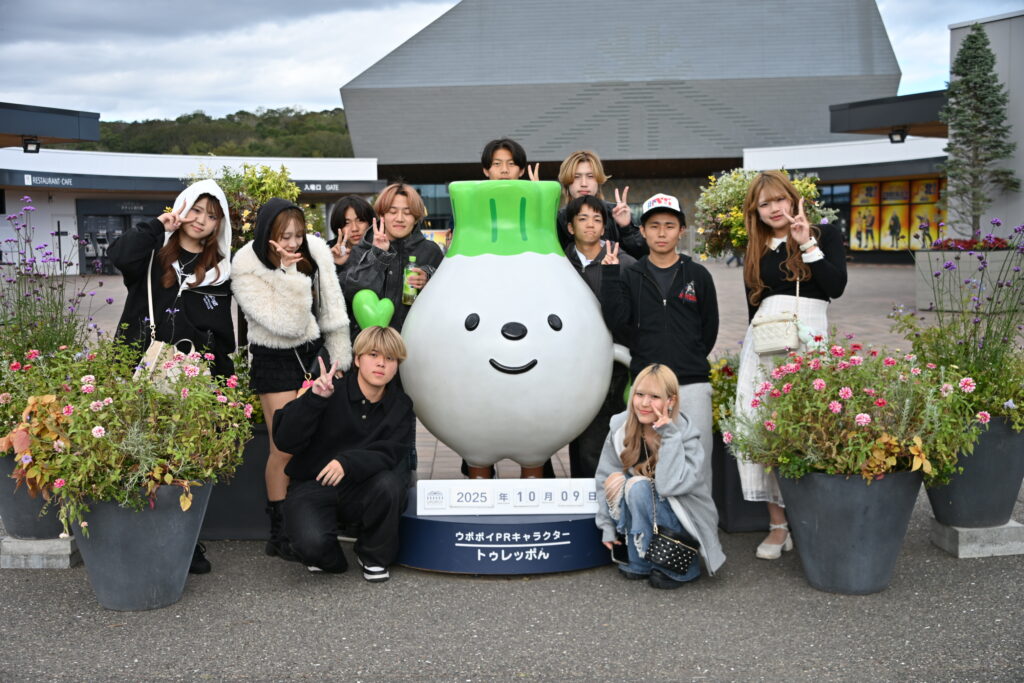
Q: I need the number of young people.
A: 11